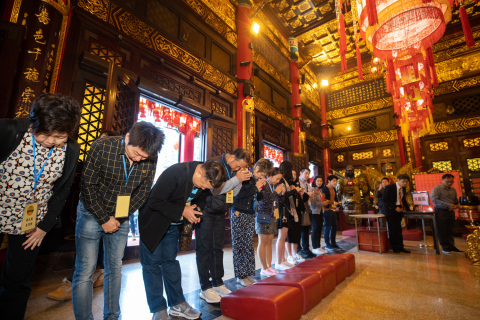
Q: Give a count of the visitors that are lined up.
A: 11